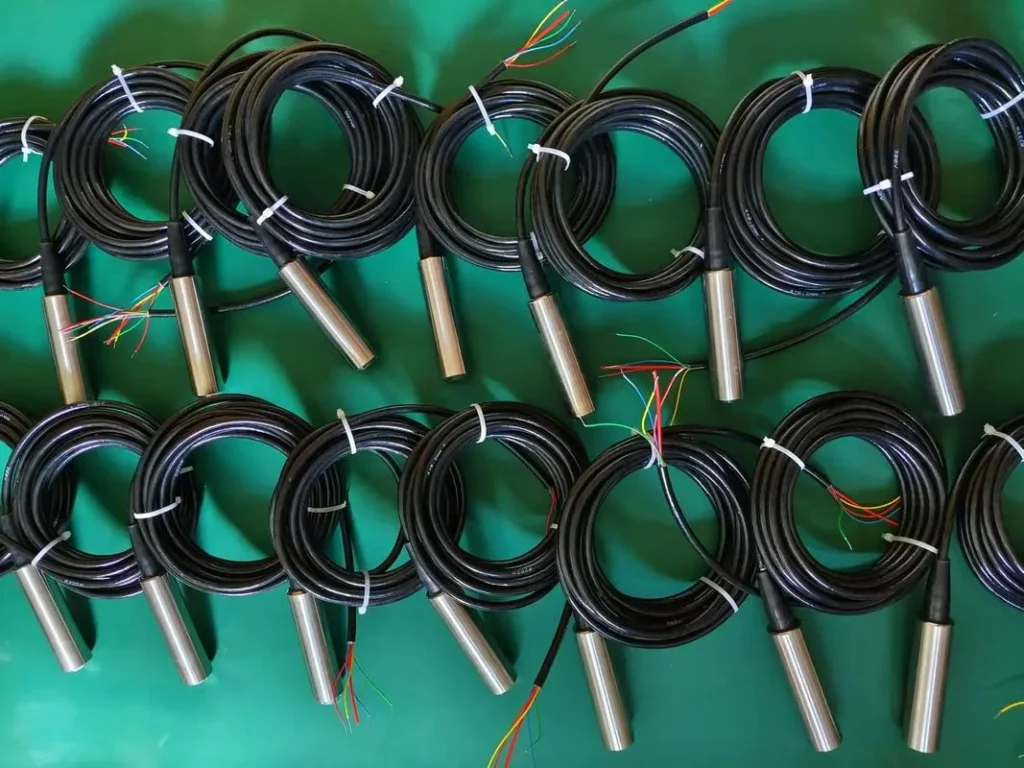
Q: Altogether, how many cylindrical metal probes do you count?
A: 14